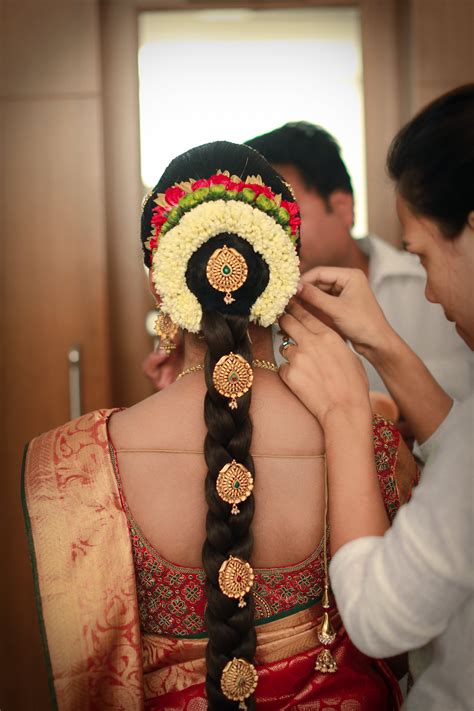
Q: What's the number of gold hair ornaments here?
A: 5